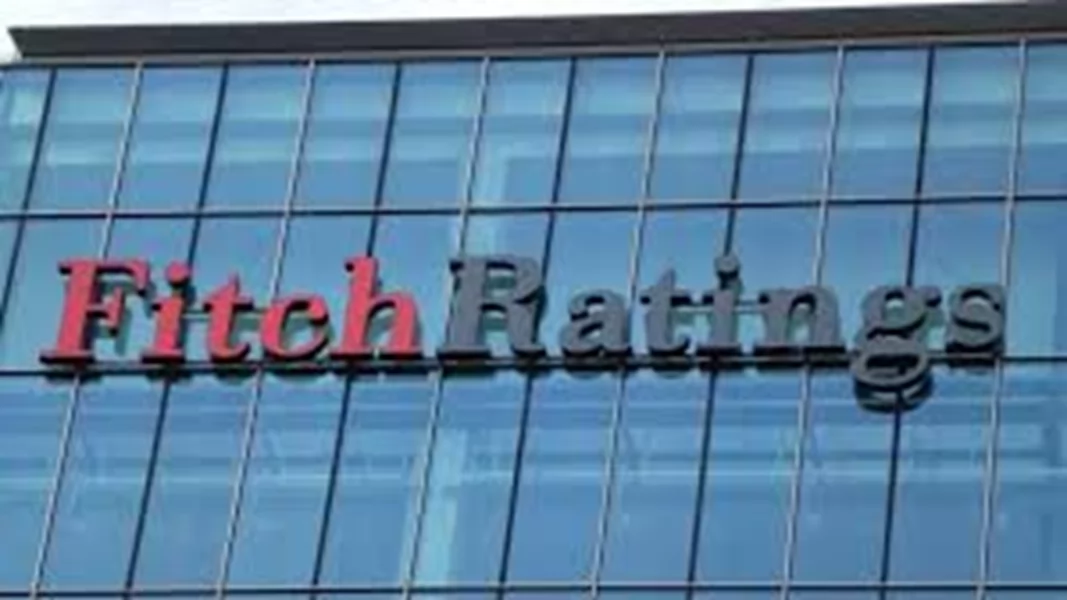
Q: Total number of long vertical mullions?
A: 12